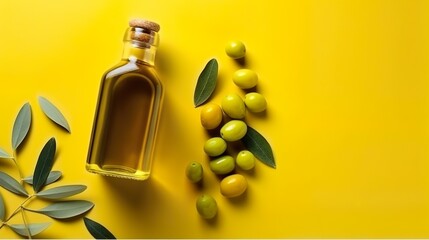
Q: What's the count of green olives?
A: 10